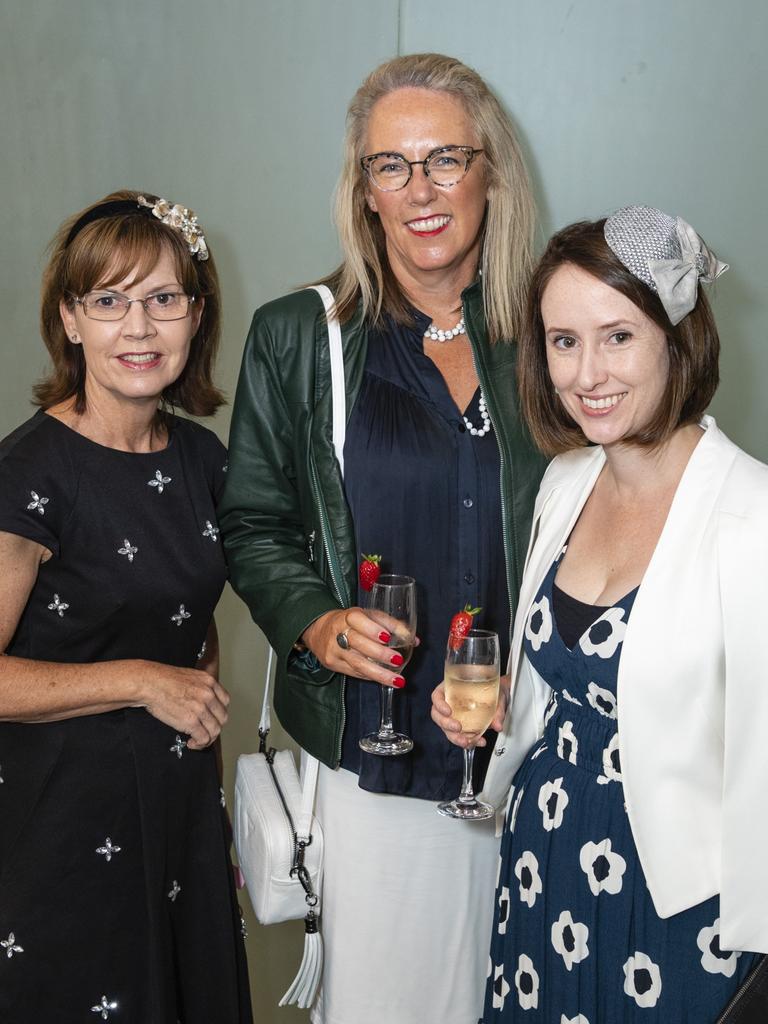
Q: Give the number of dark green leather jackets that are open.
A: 1